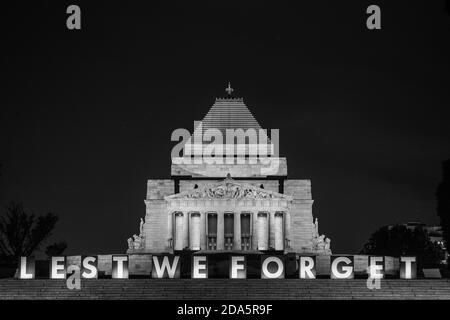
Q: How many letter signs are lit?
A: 12